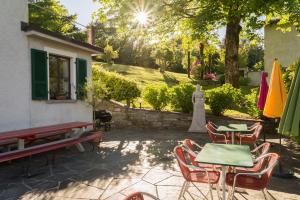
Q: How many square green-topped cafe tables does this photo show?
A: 2